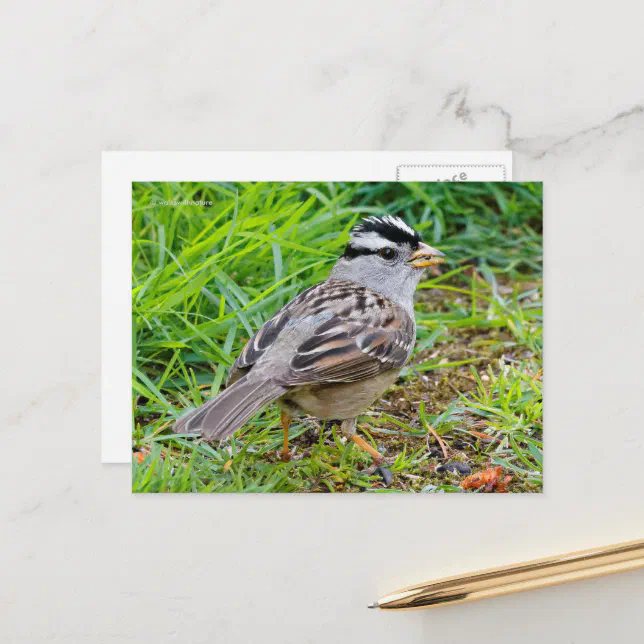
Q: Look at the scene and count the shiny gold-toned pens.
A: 1